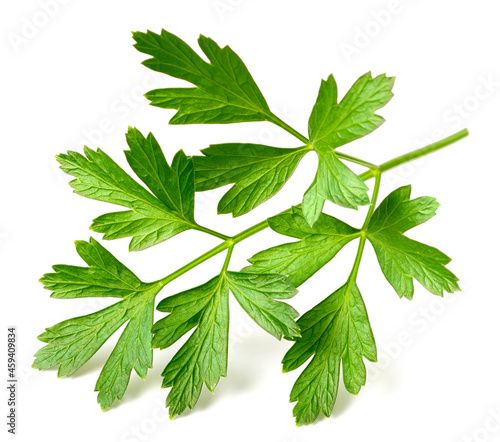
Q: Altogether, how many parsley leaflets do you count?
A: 9